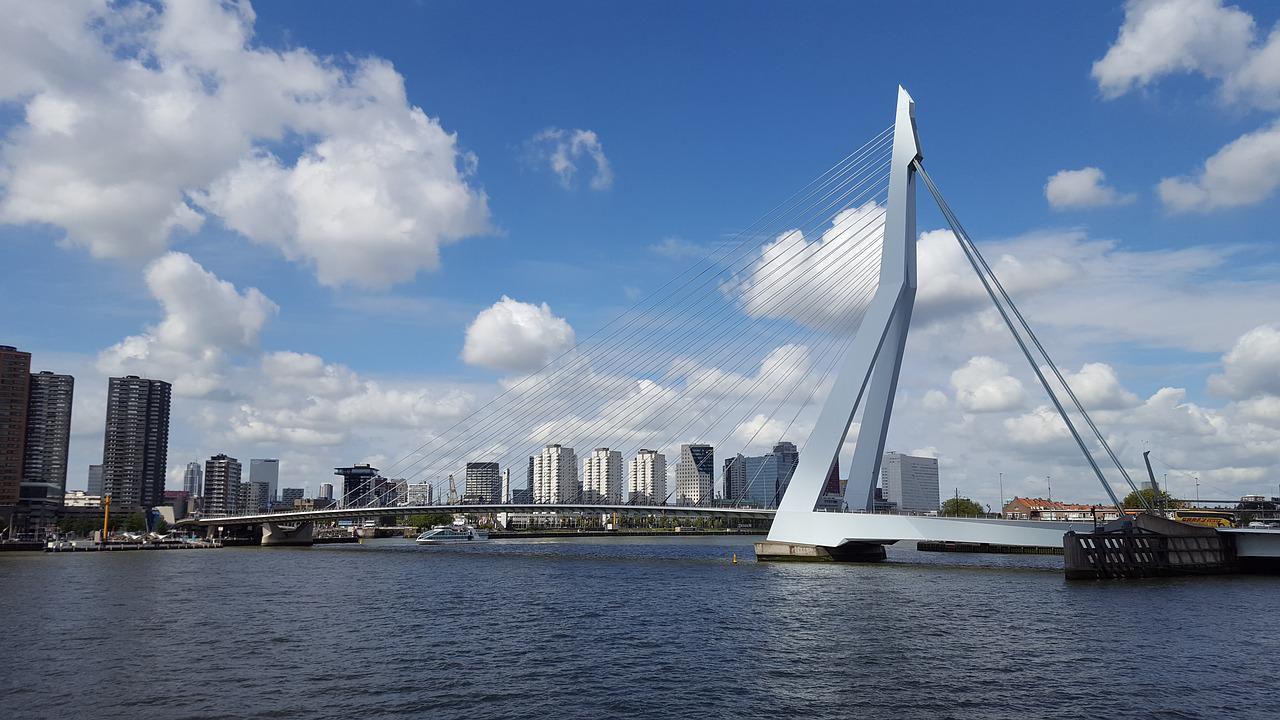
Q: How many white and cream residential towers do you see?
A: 3